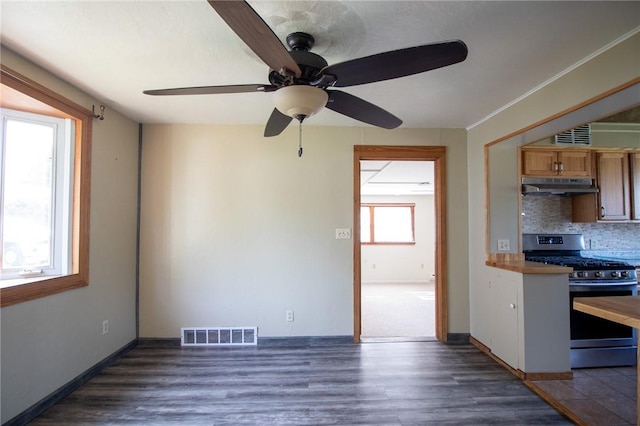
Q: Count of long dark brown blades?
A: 5